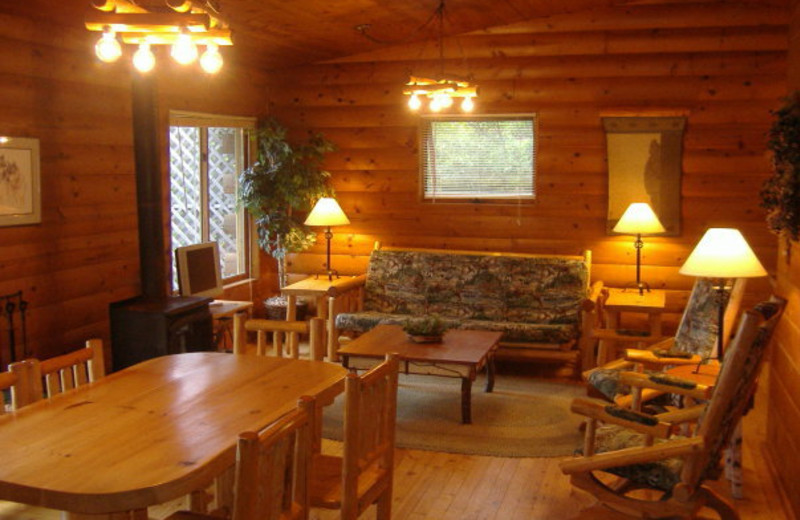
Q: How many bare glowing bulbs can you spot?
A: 8